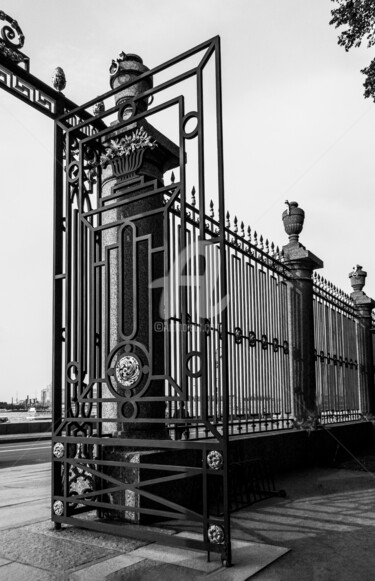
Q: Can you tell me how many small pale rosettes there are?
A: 4